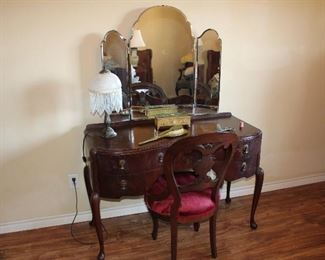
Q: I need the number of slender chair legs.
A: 4